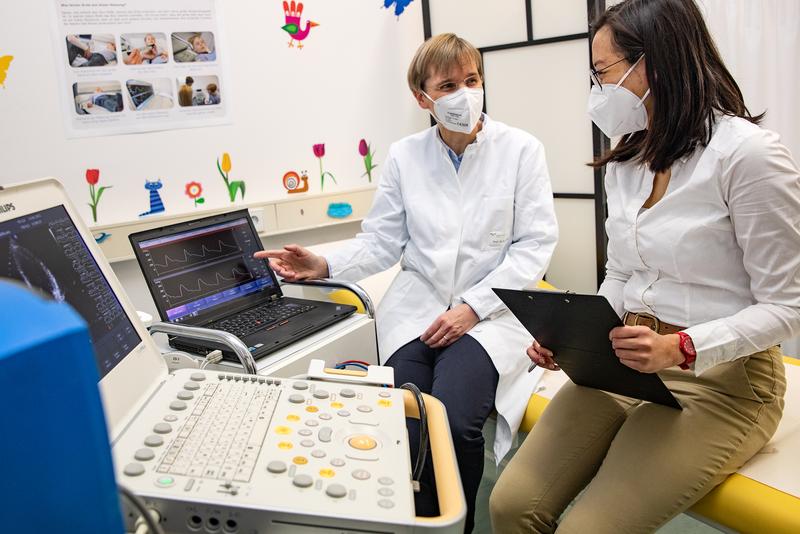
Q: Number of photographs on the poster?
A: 6